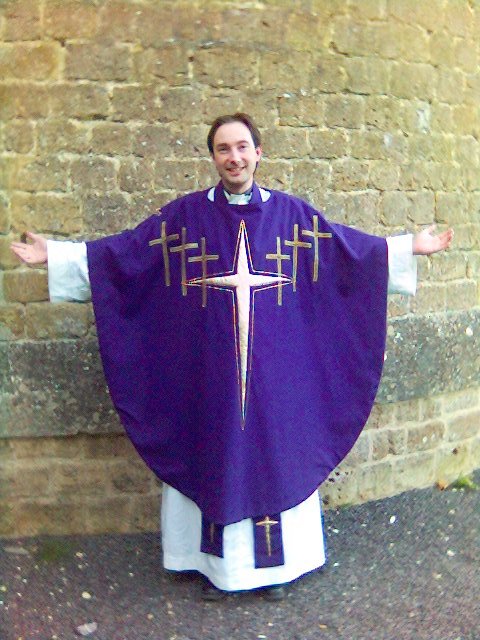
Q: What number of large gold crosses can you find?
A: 6